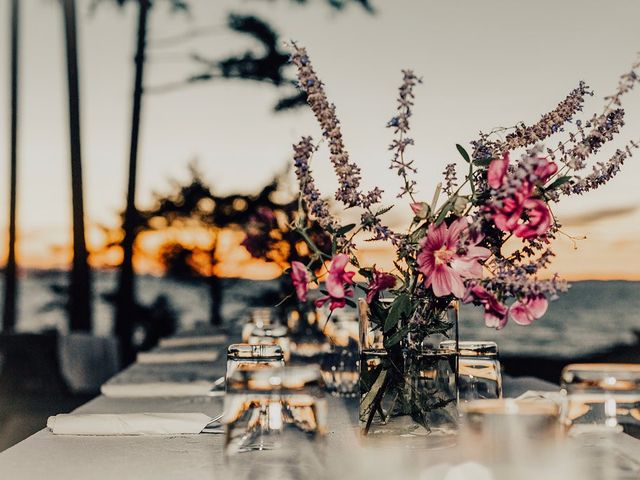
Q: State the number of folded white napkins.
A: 4